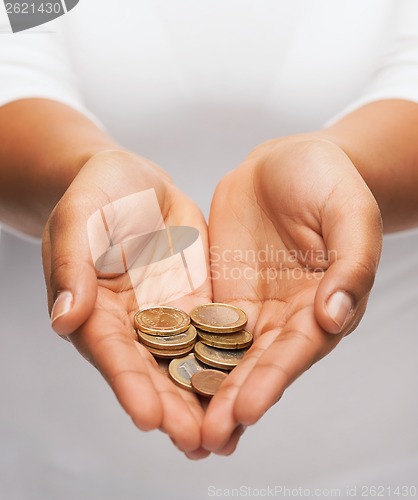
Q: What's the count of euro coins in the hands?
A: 8